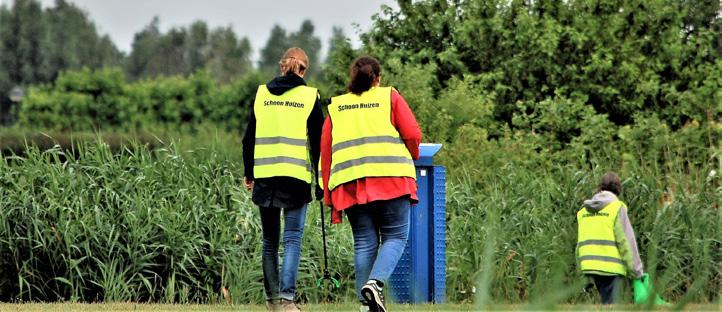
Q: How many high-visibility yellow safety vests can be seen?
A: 3